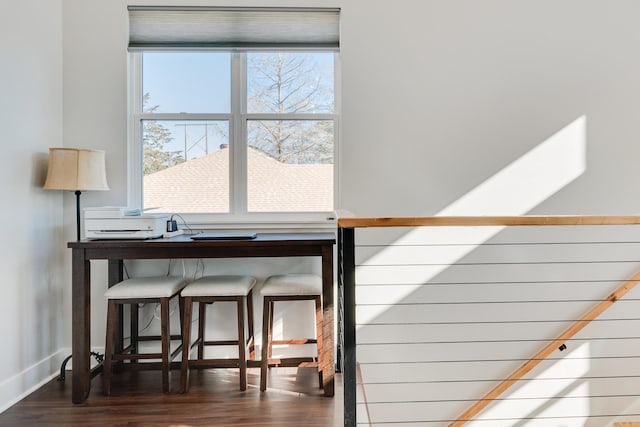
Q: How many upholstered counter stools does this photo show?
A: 3